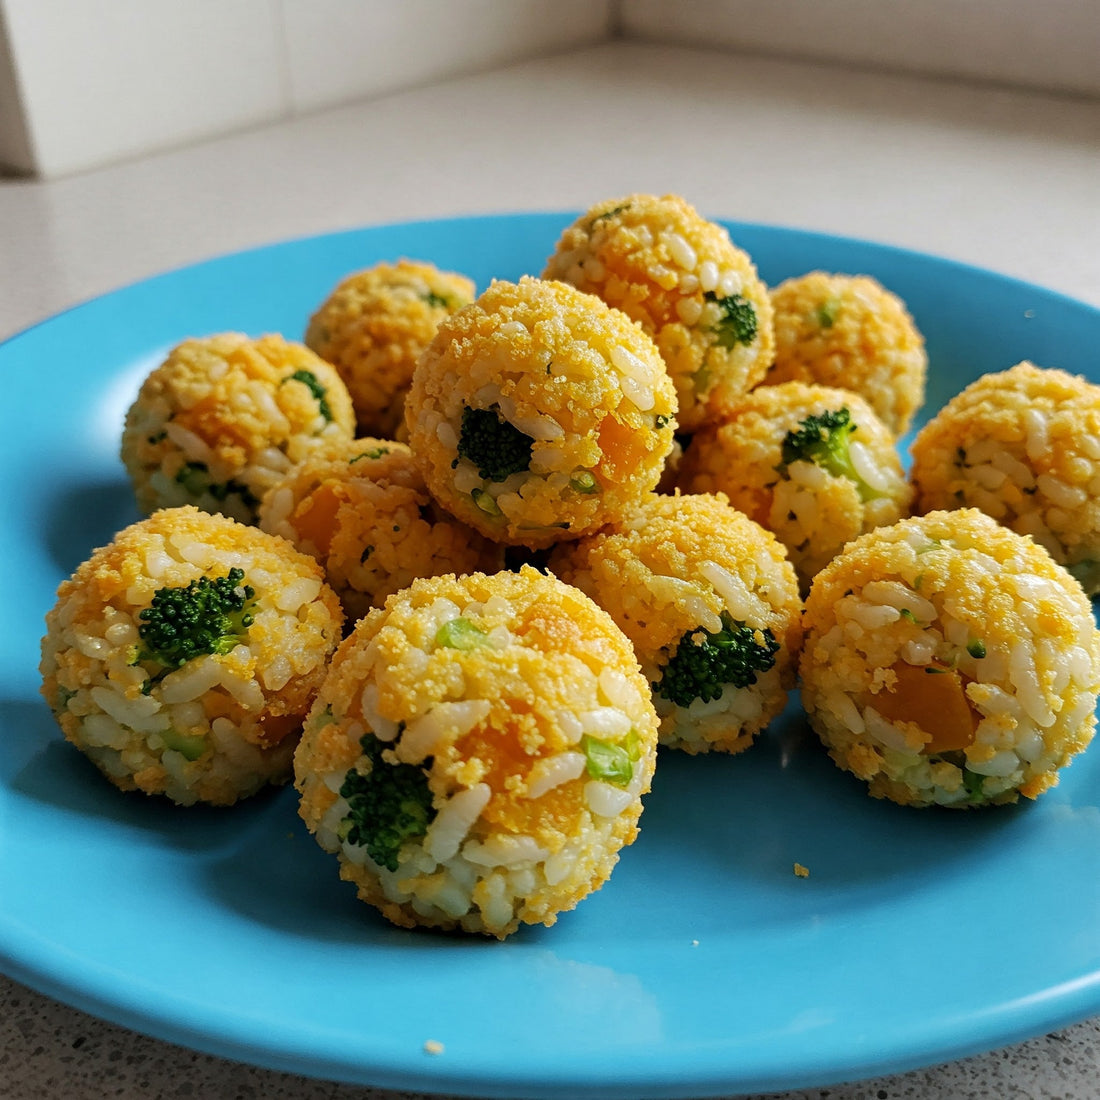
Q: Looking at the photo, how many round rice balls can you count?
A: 12